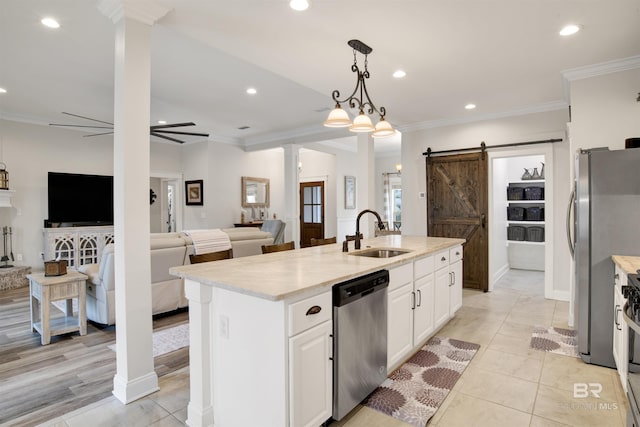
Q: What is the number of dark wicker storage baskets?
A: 6